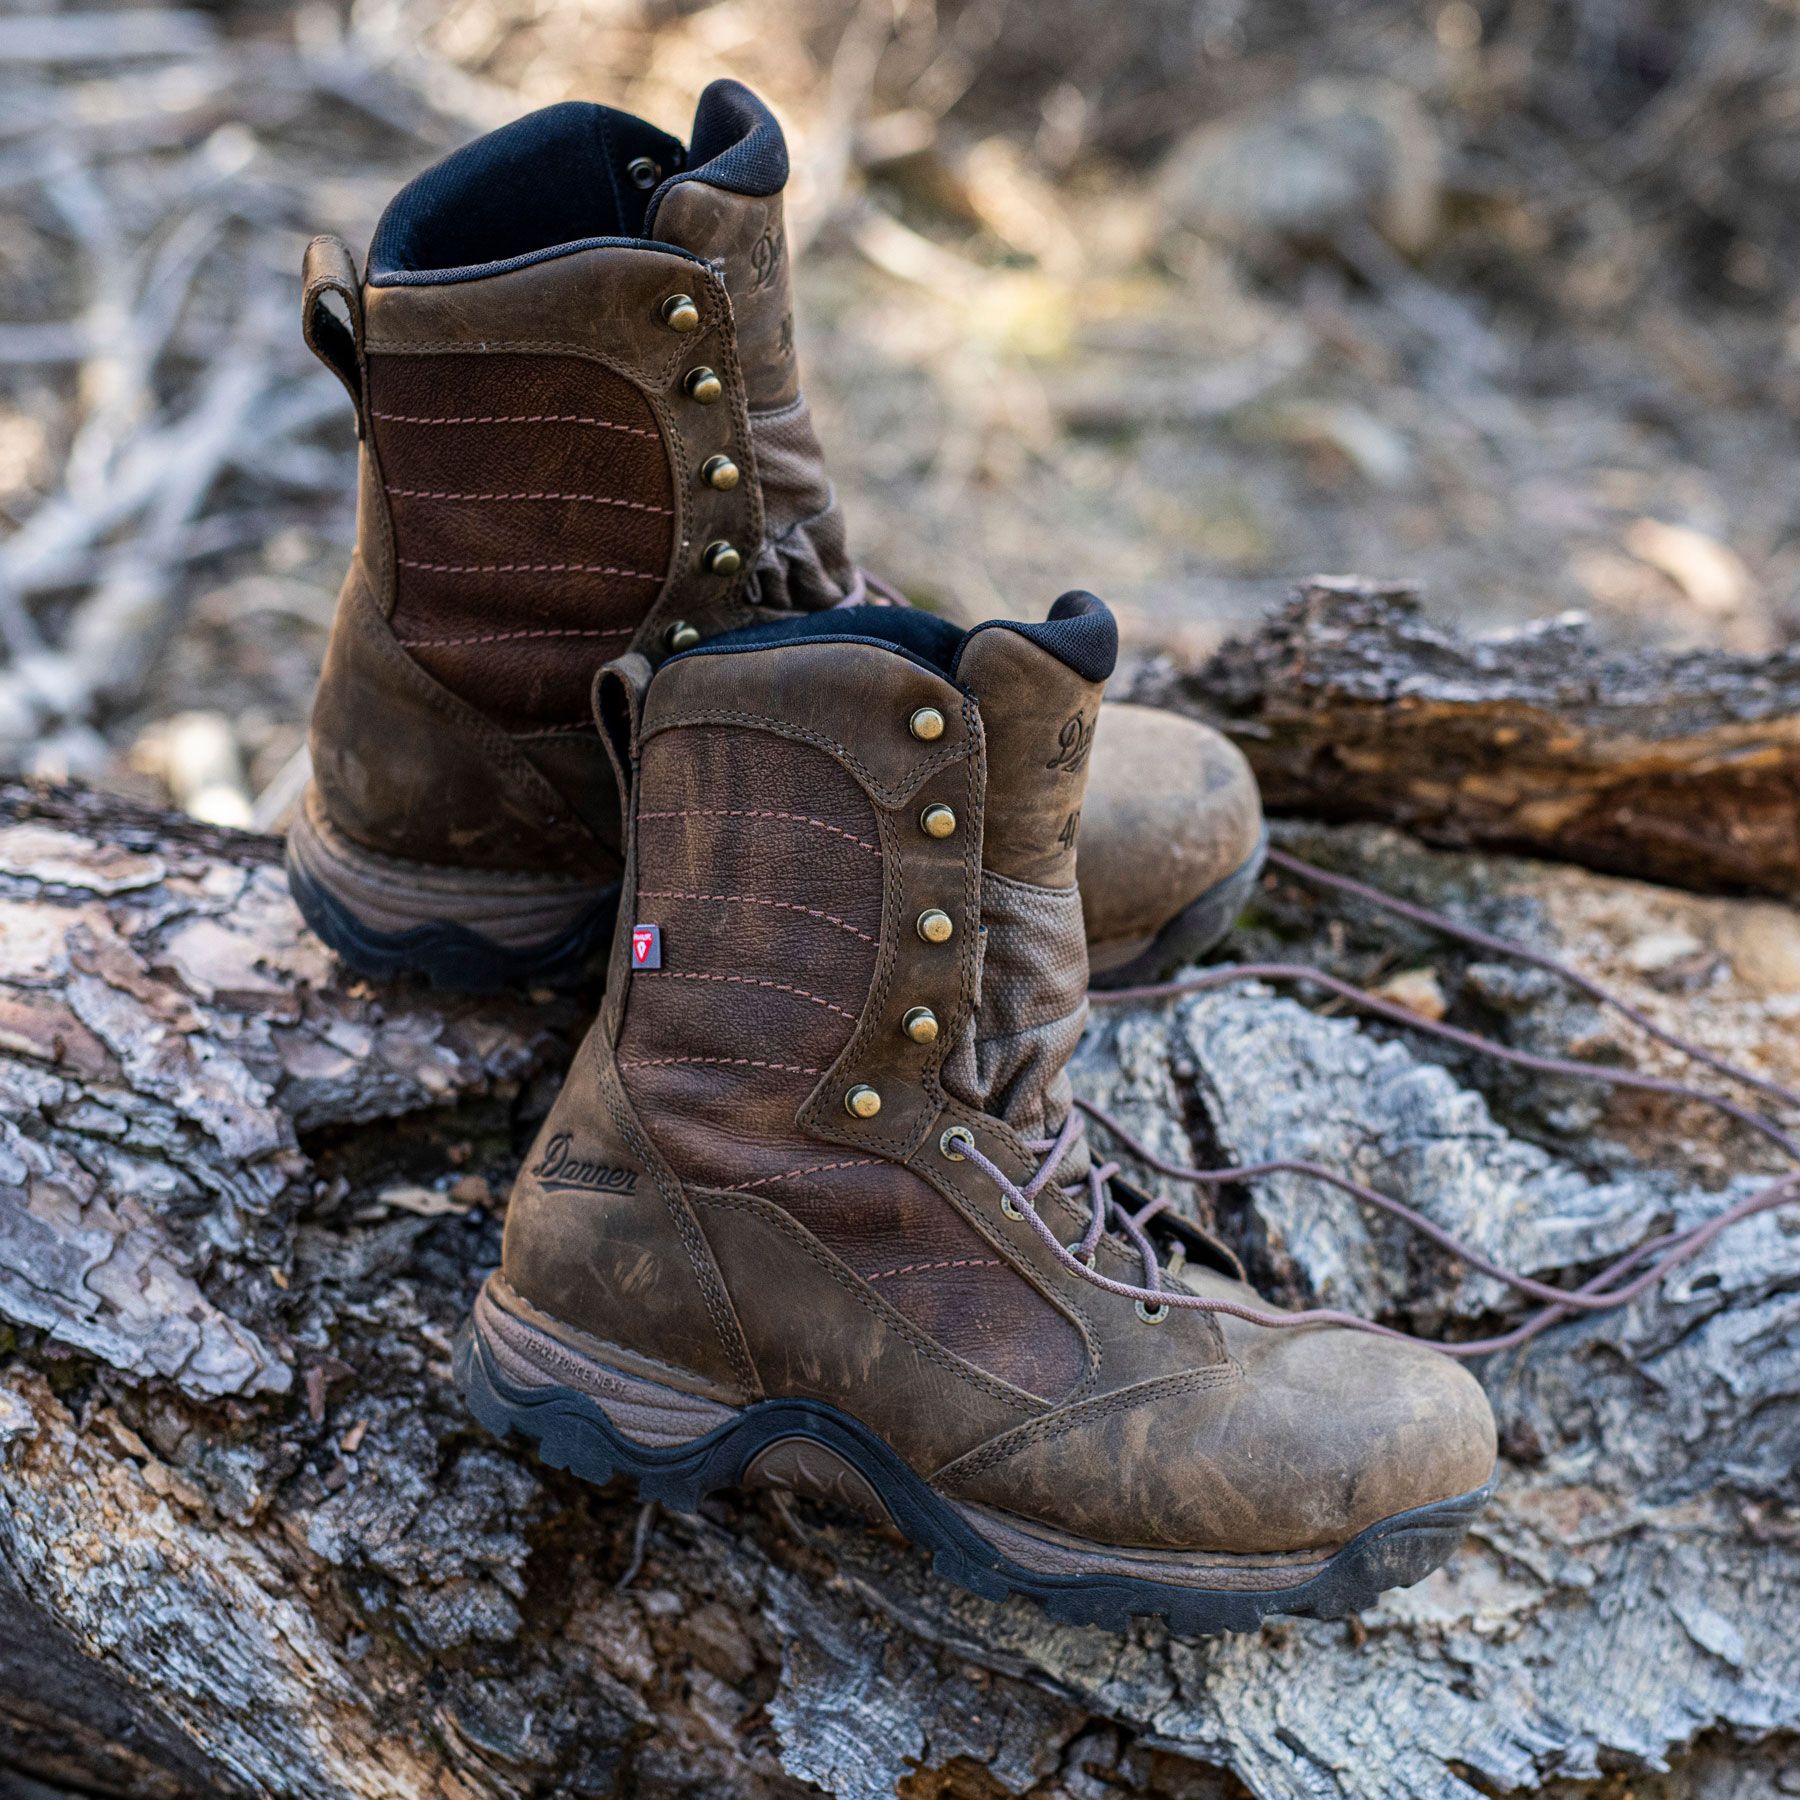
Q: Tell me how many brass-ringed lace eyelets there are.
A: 4